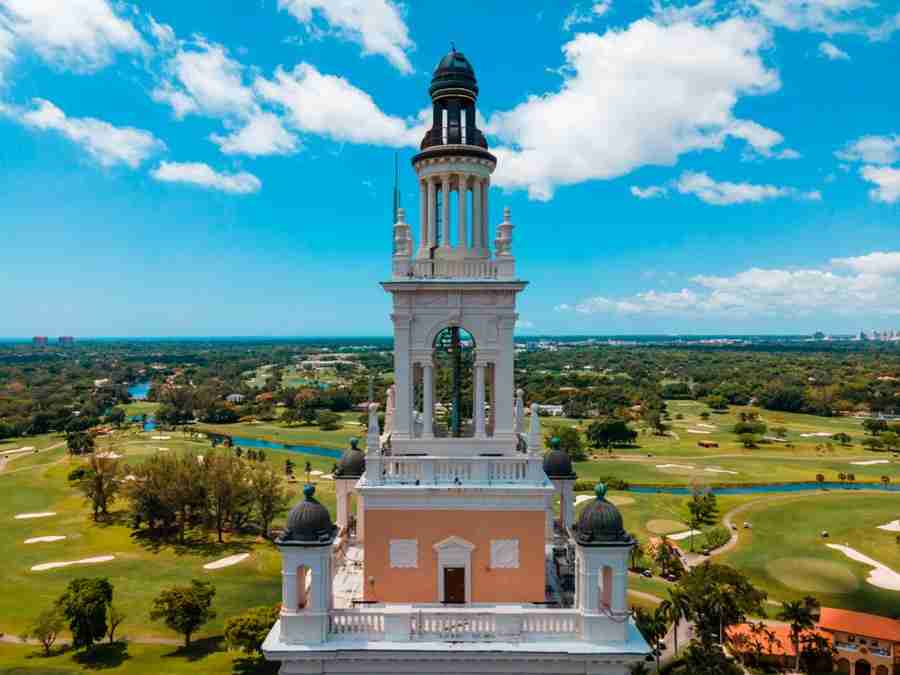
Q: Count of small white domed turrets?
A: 4